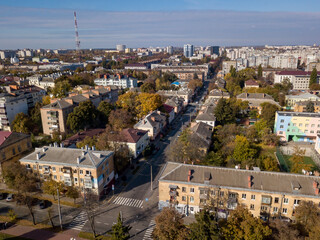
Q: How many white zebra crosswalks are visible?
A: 3